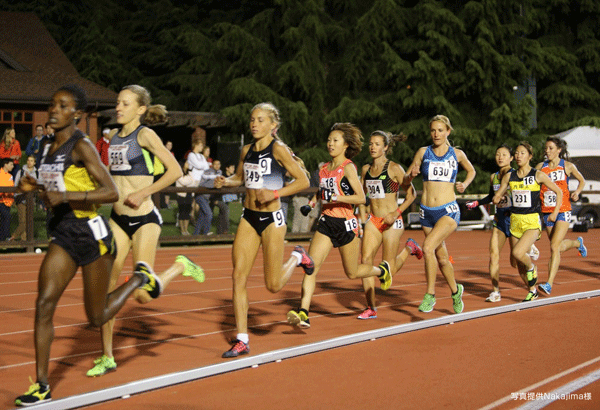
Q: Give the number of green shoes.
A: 4